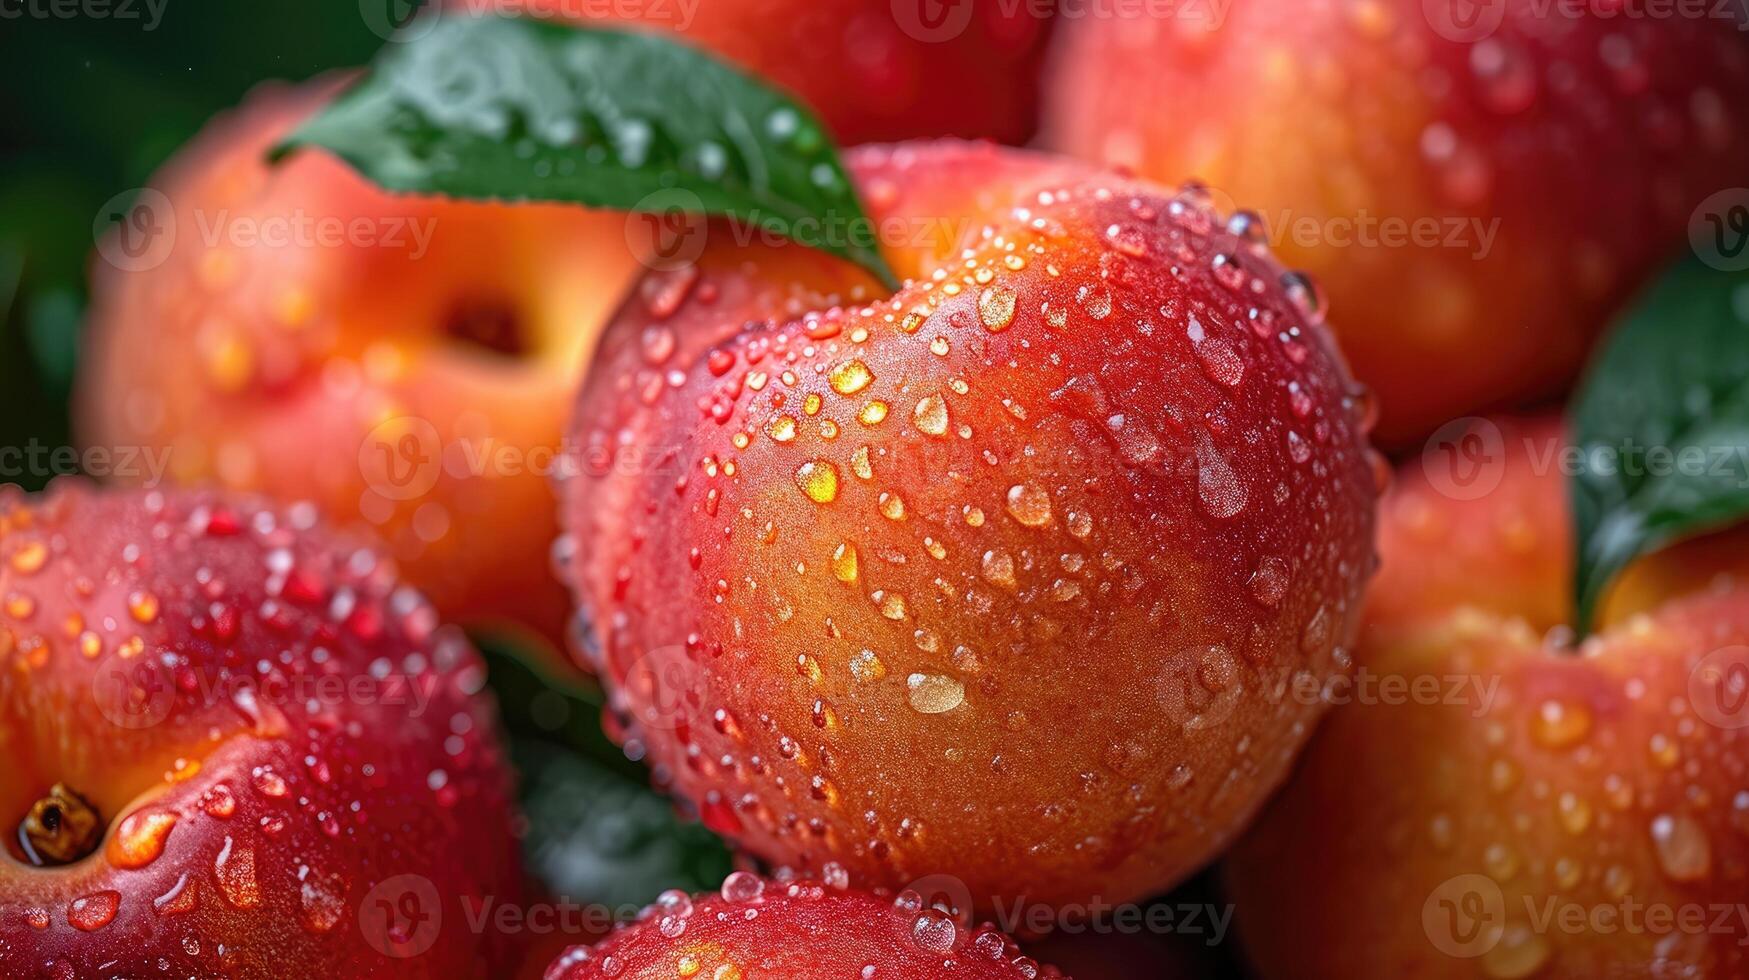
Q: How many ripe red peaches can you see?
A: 7